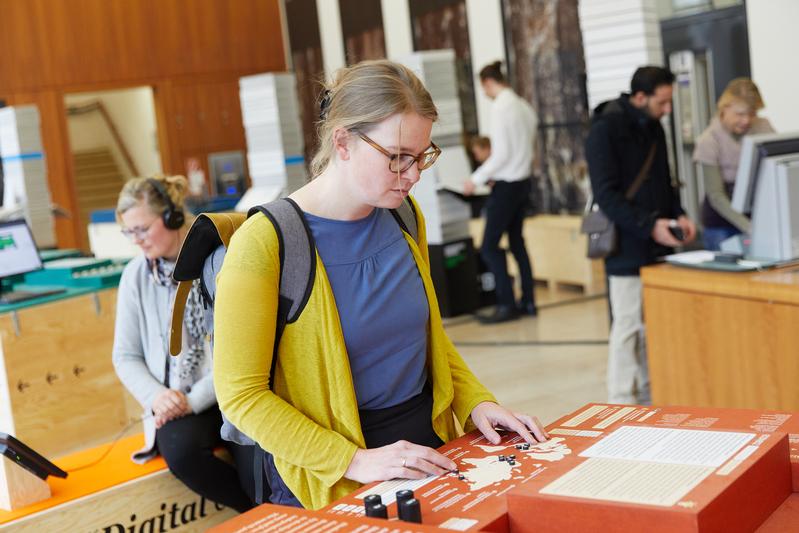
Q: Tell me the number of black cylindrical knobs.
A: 4